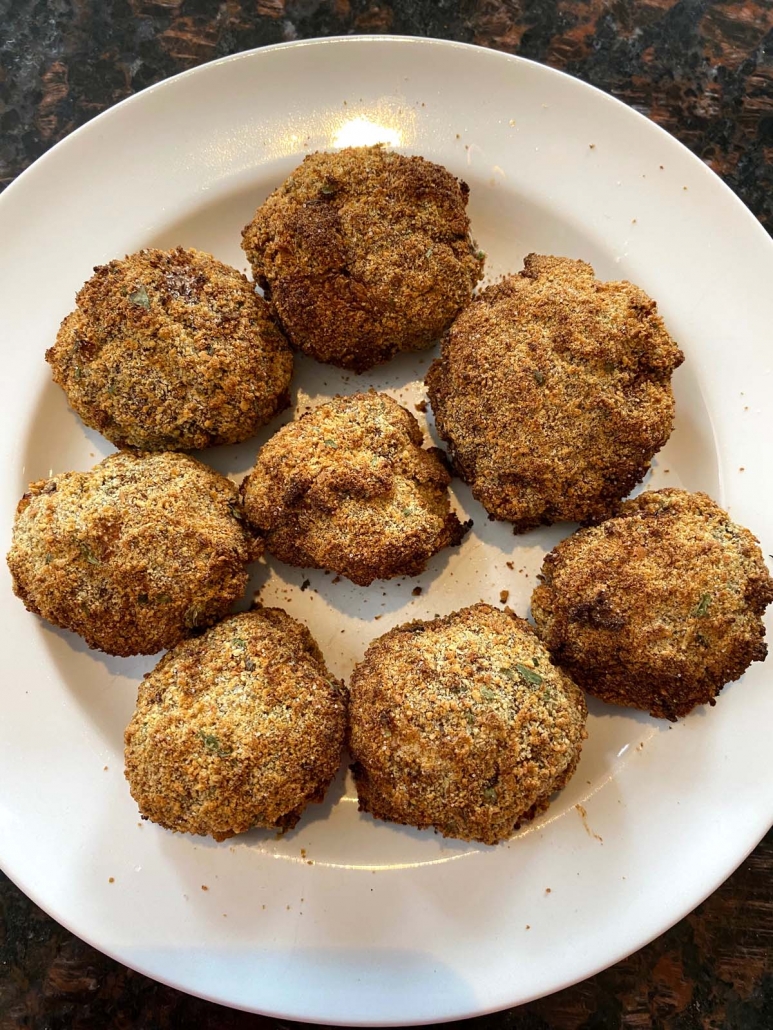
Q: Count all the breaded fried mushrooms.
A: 8